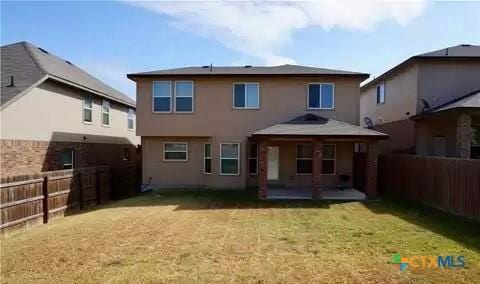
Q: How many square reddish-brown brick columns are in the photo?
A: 3